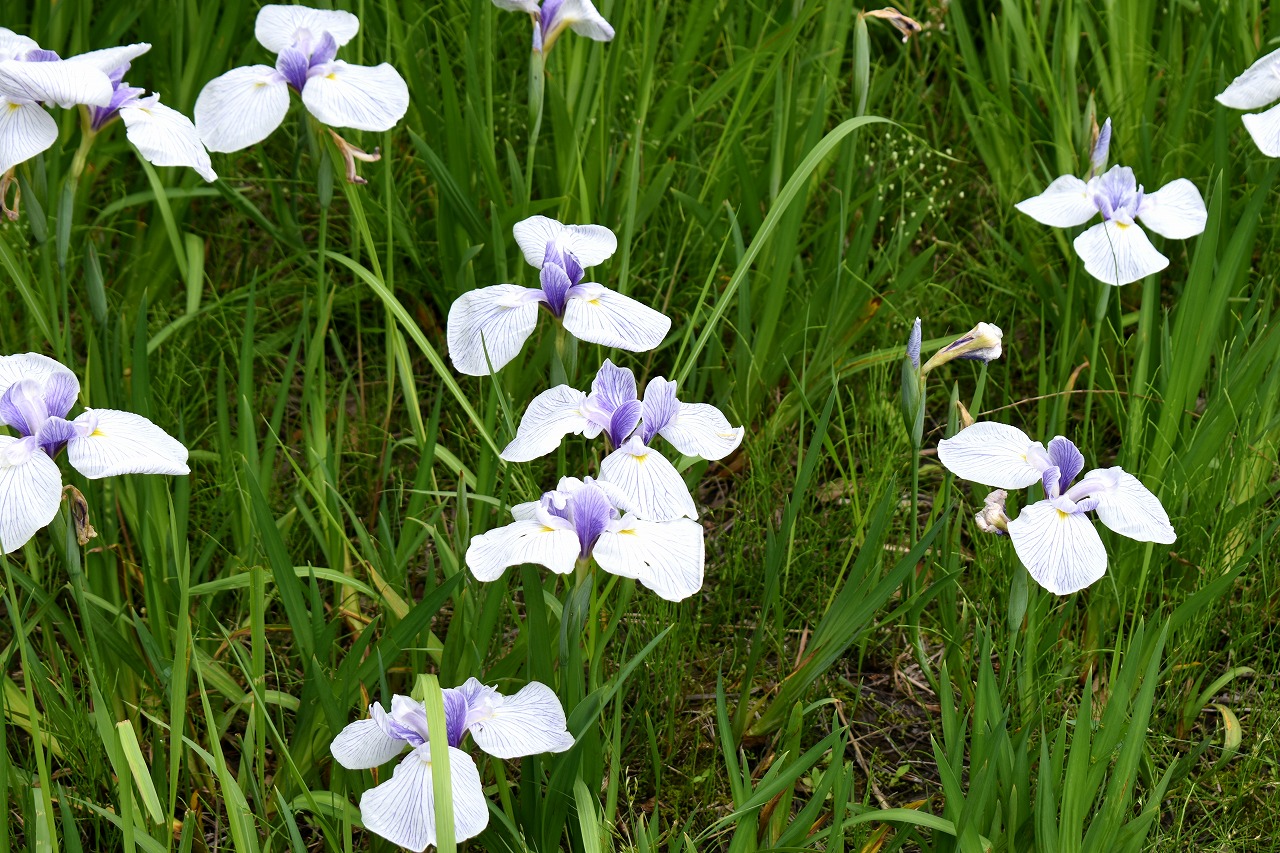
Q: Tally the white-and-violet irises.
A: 12